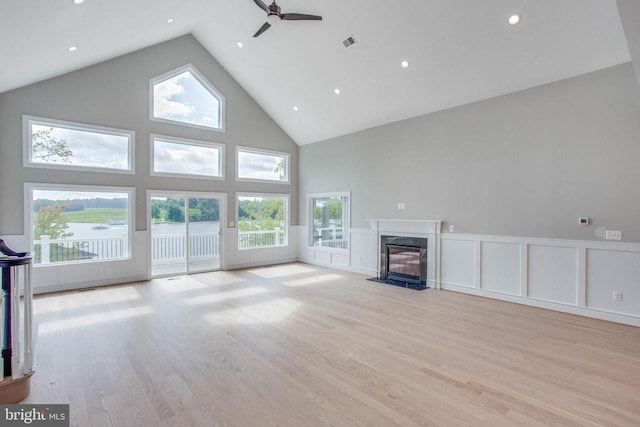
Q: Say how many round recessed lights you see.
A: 8